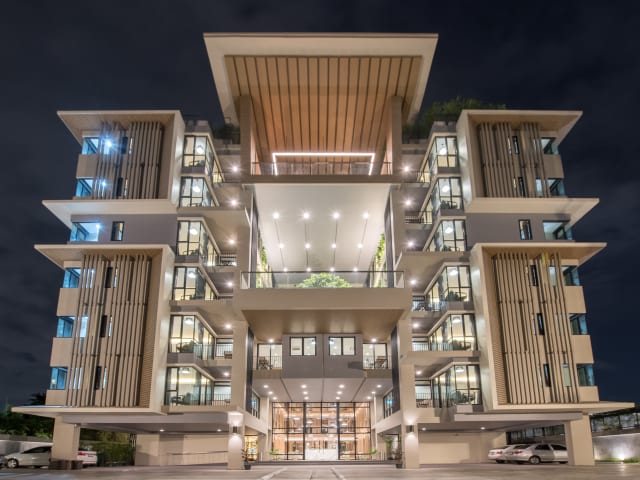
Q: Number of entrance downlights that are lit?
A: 12